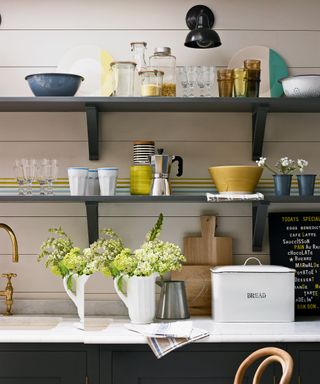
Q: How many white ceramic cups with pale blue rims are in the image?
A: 3